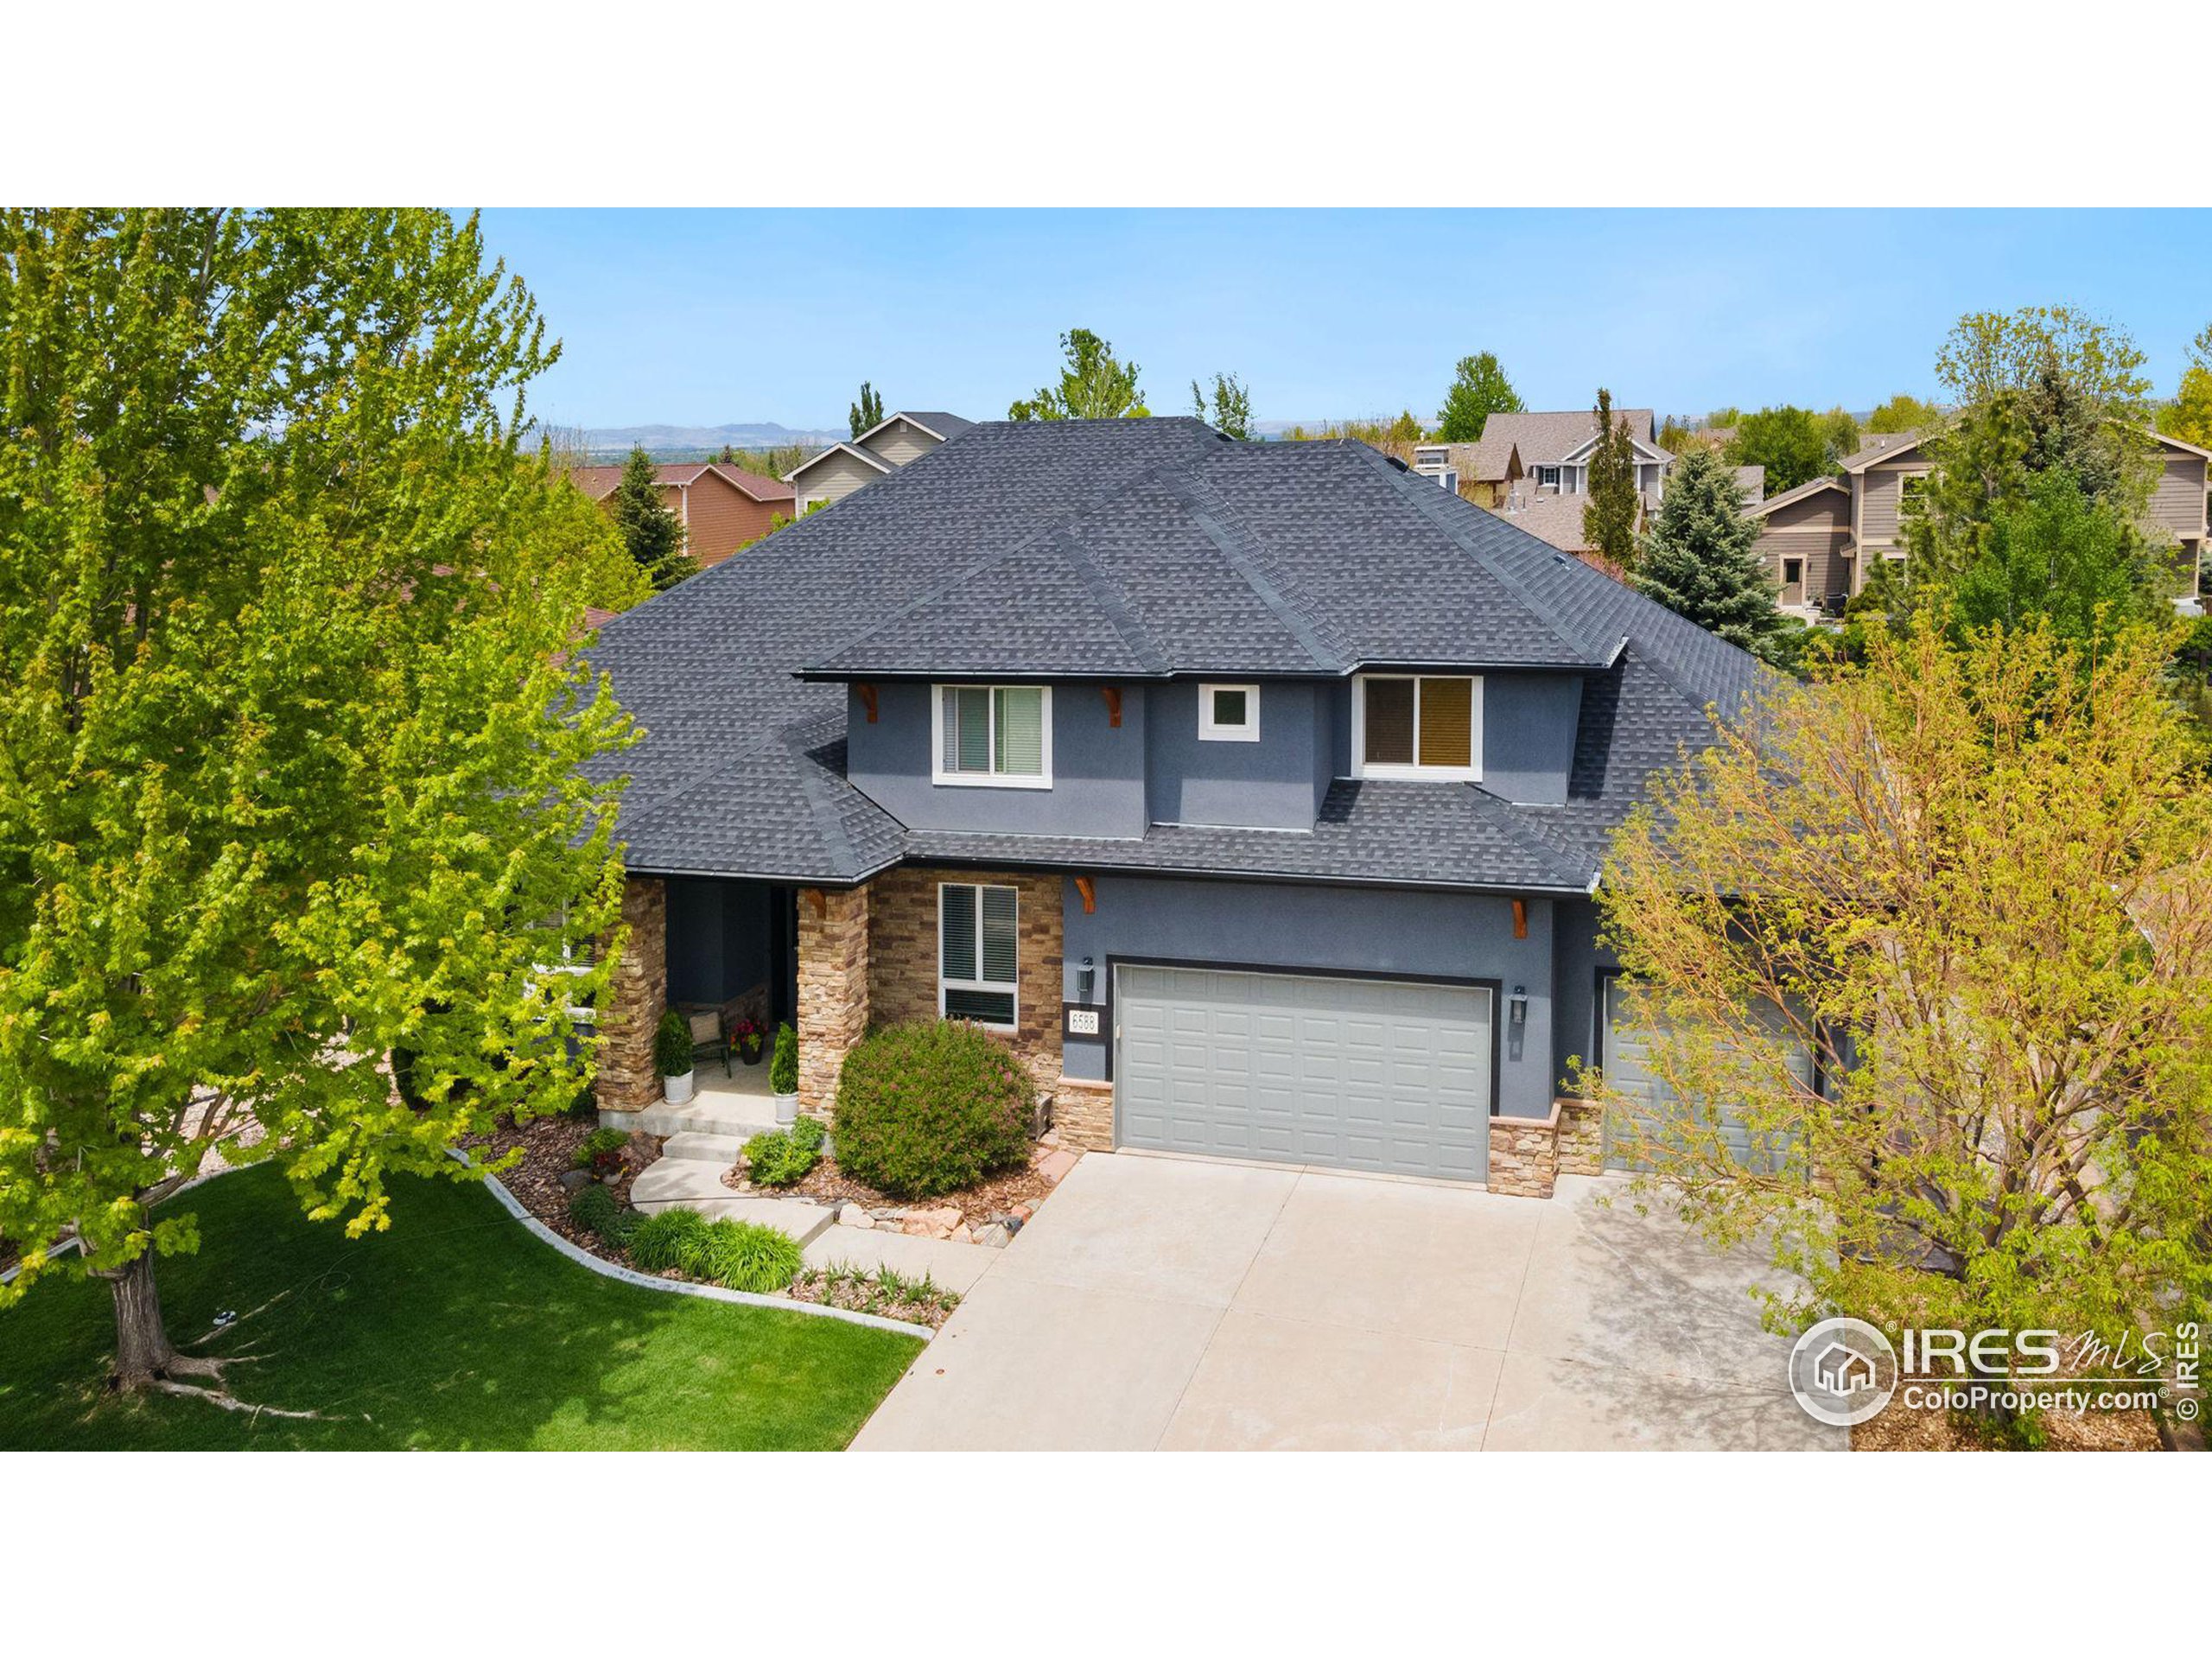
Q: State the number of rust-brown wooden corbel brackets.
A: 5